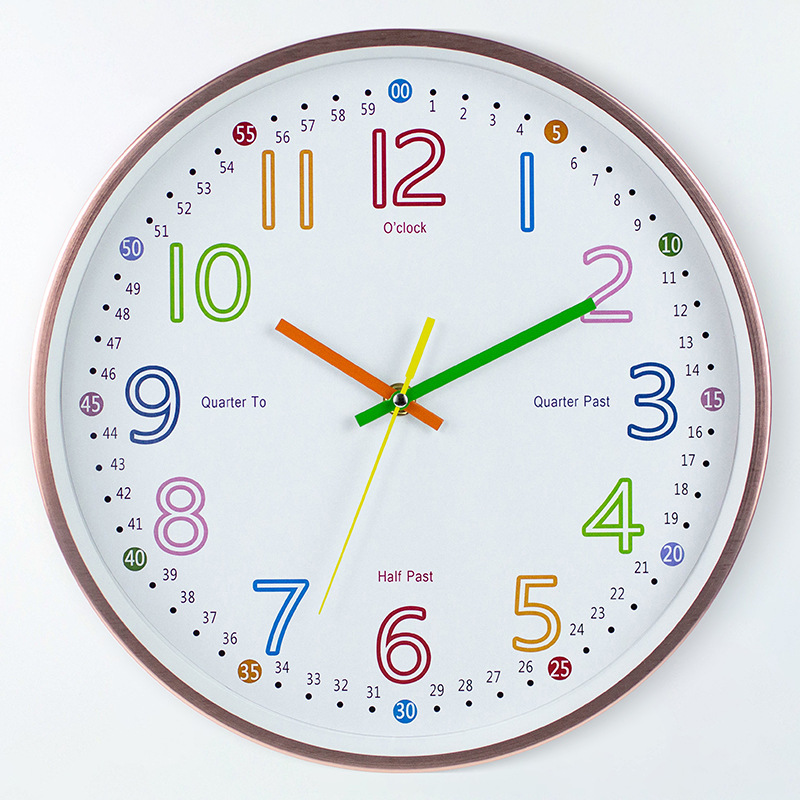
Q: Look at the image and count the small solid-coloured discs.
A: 12